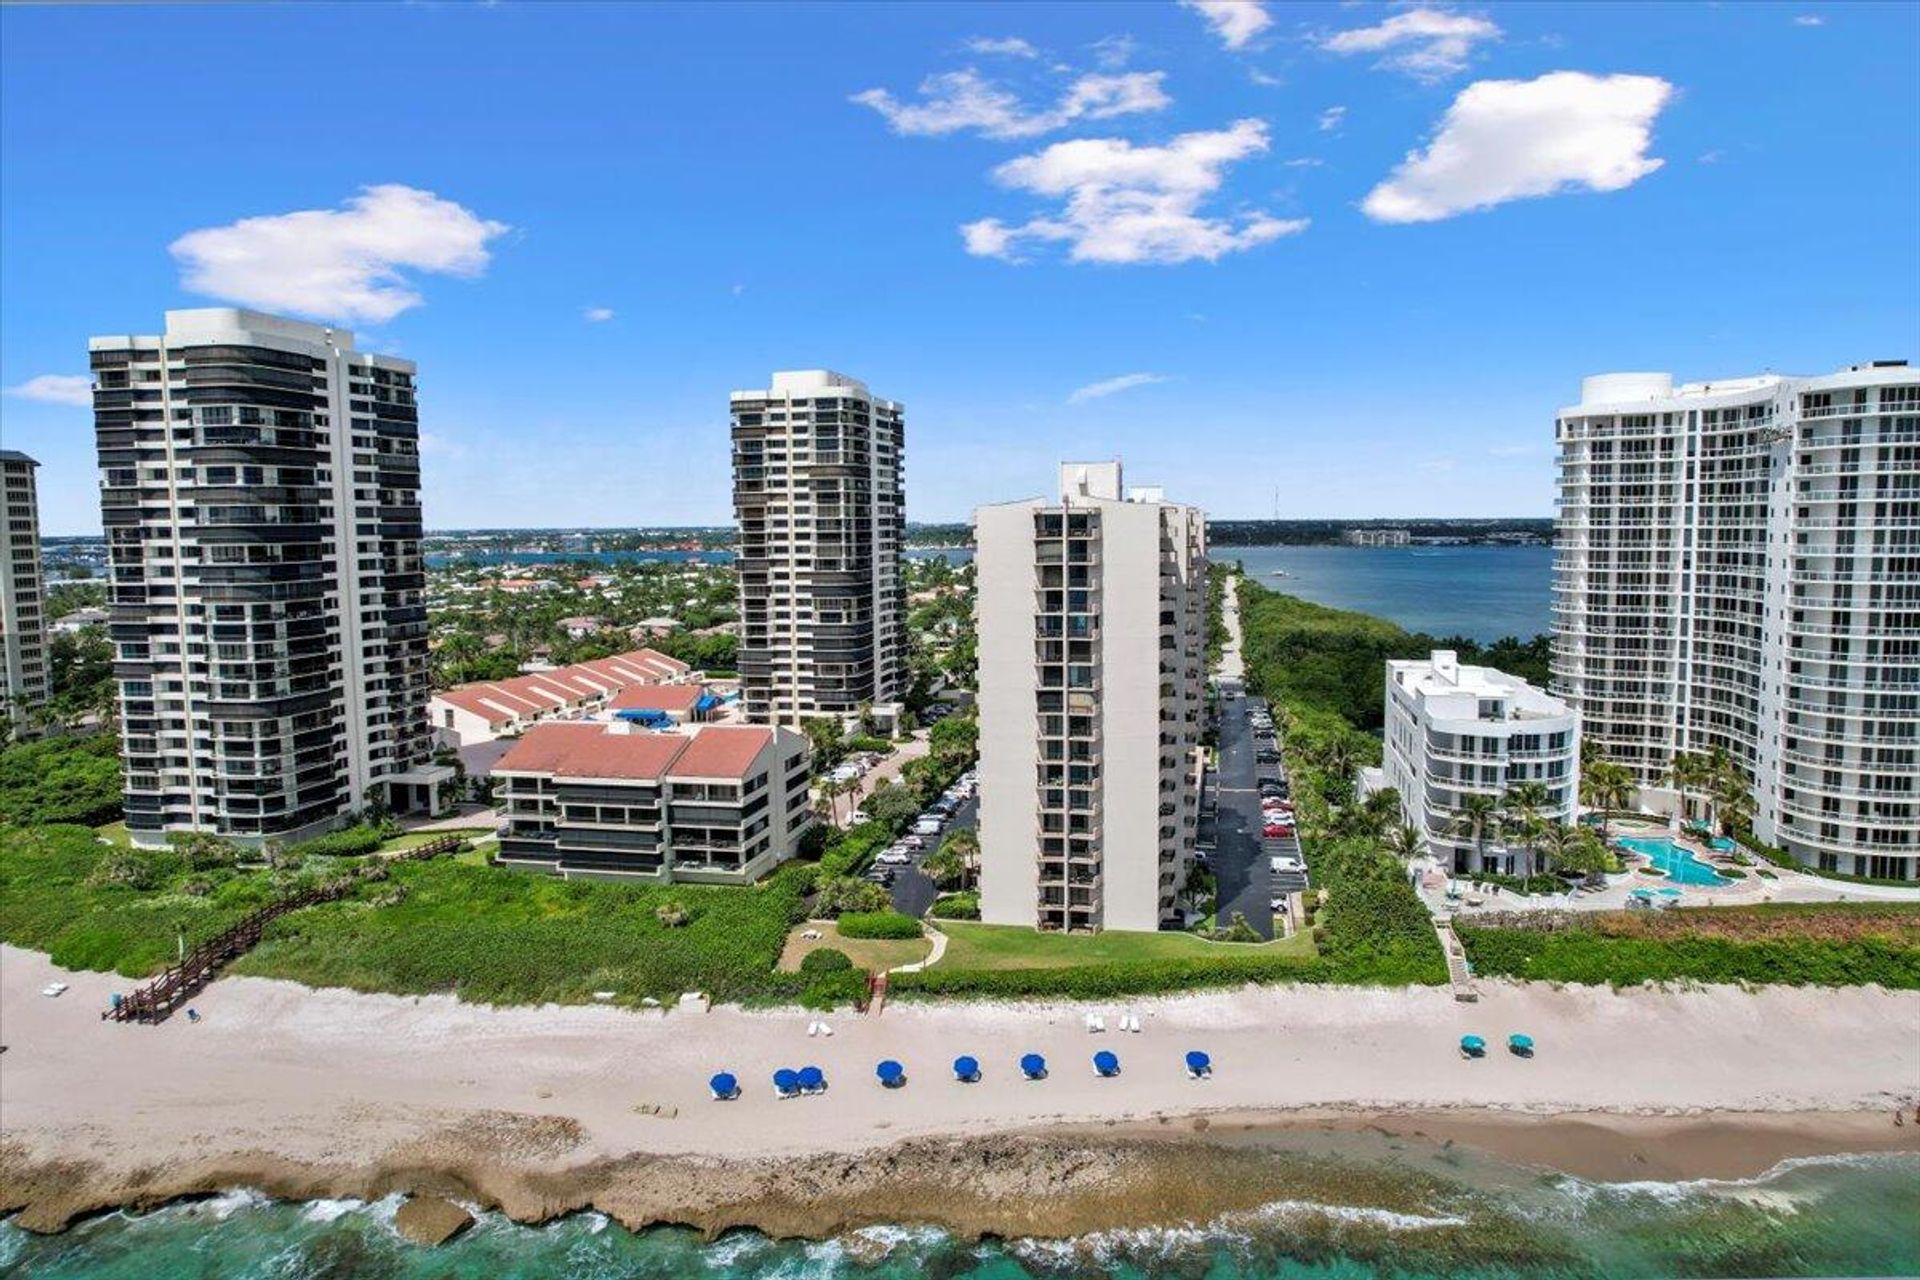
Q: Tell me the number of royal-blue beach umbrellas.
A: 8